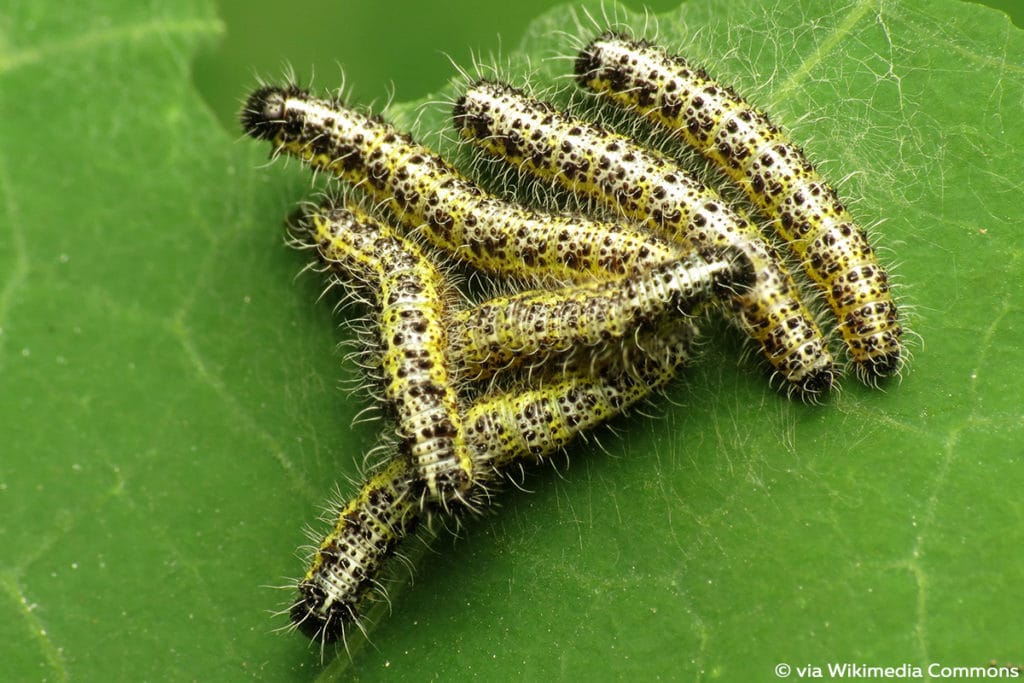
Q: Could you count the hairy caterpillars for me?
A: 6